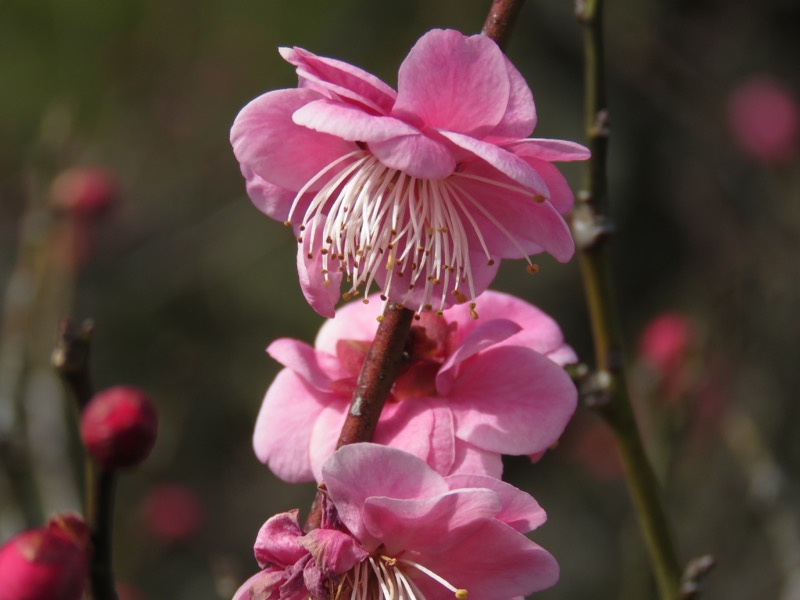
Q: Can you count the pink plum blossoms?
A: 3